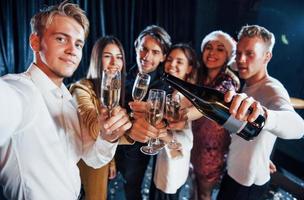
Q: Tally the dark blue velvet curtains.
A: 1